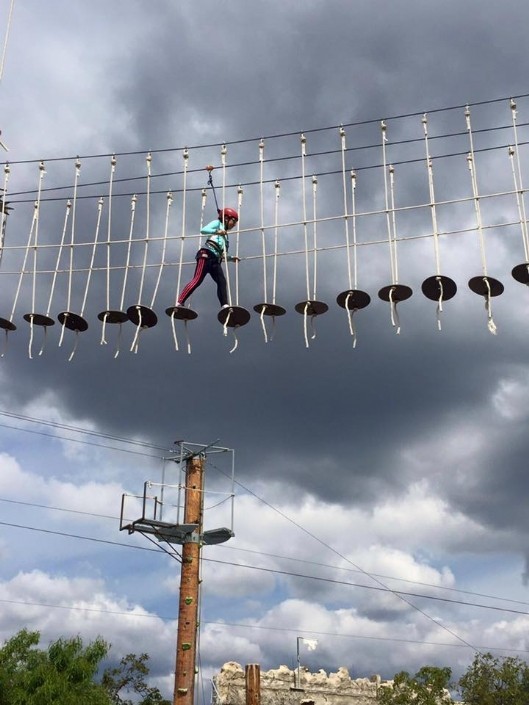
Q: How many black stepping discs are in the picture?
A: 14